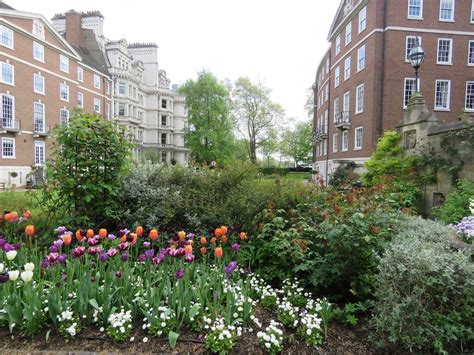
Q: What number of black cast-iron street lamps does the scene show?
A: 1